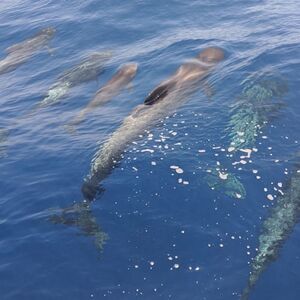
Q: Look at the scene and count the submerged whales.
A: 6